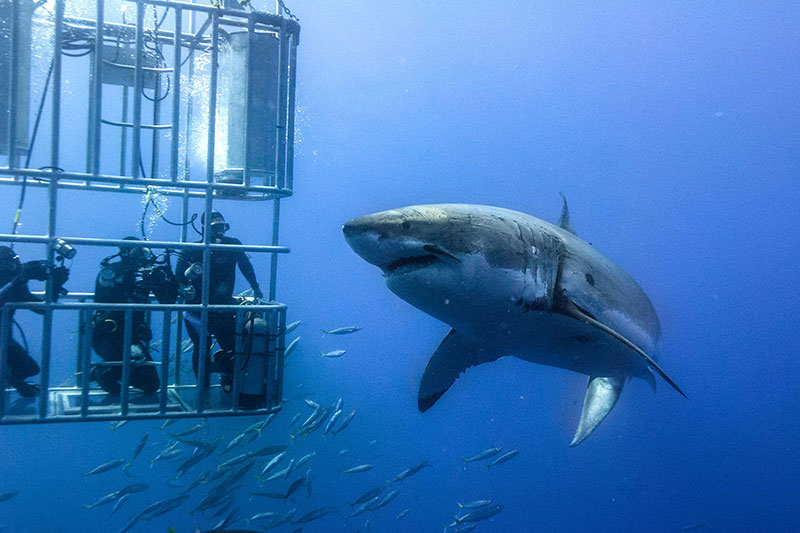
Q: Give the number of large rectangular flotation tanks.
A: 2